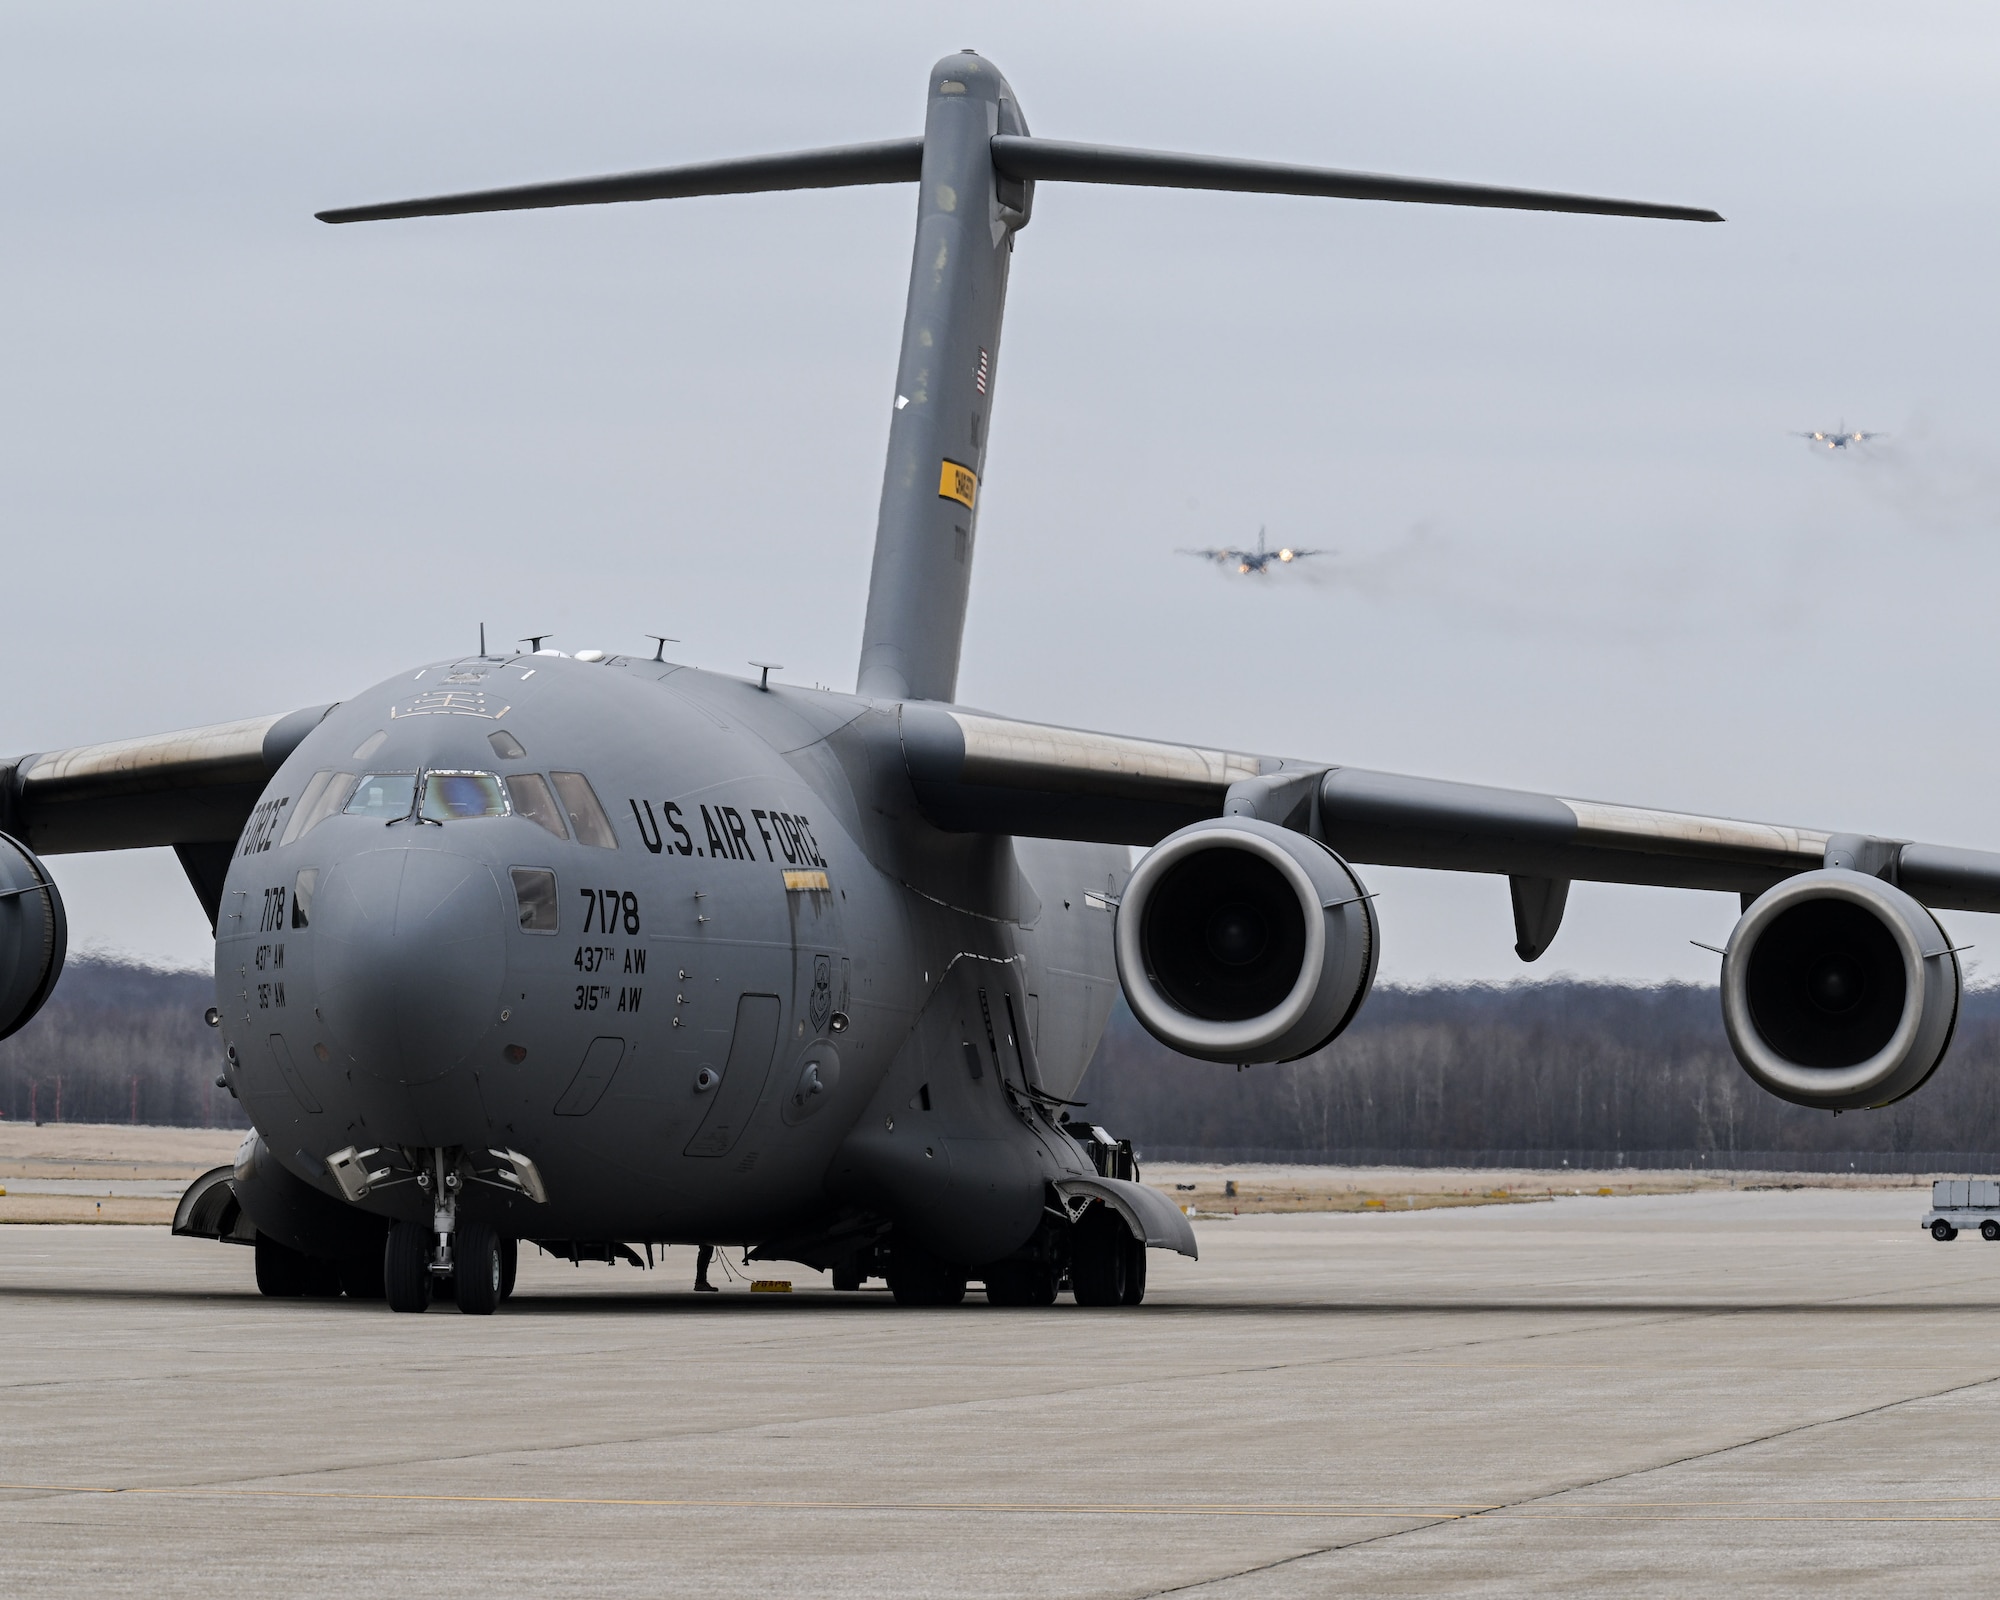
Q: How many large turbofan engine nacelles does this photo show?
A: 3